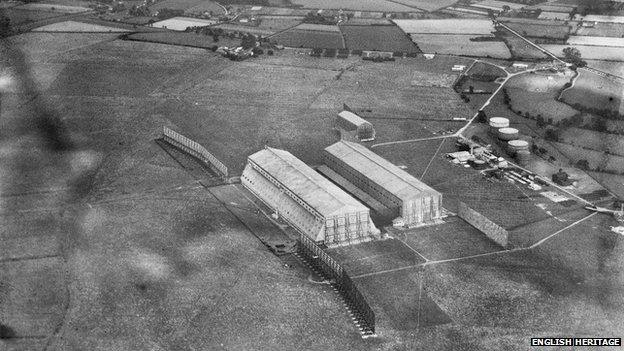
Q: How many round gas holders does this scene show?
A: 3